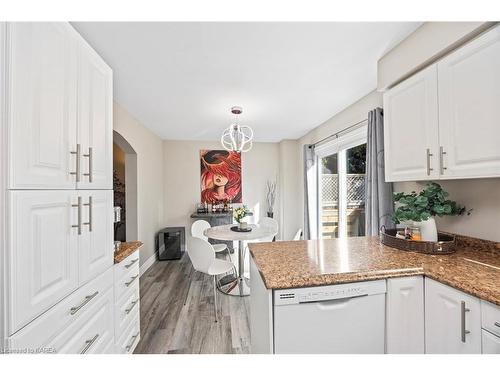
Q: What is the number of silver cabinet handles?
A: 14